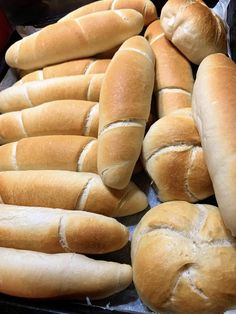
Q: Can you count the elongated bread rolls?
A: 12